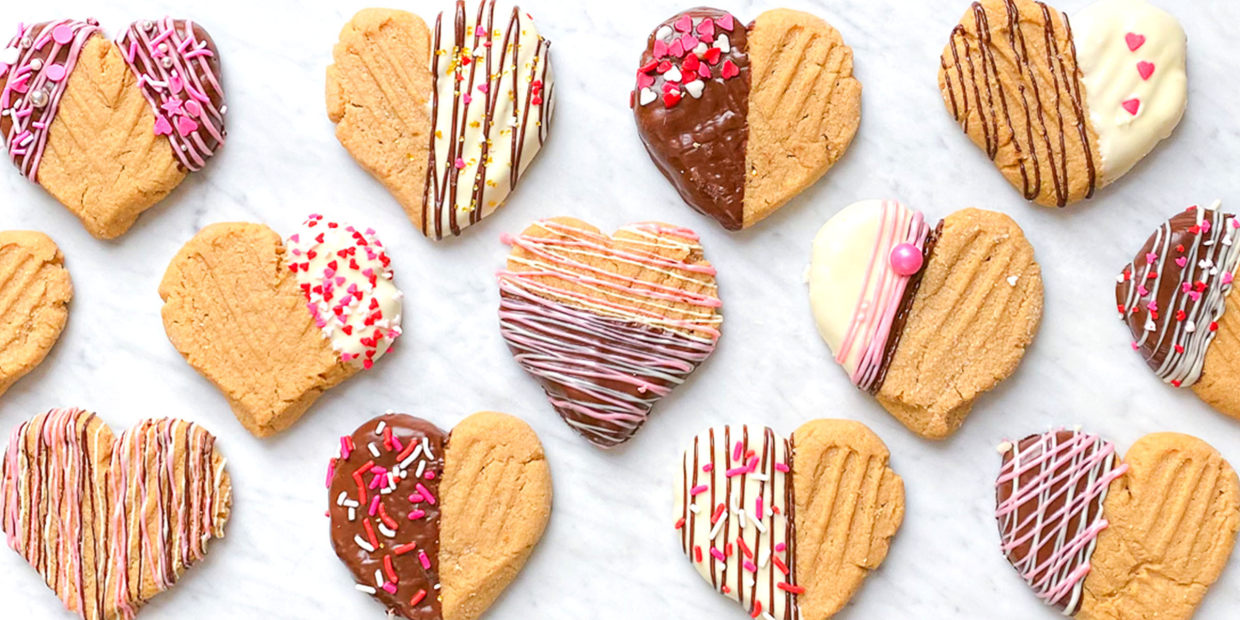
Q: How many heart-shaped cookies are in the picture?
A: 13